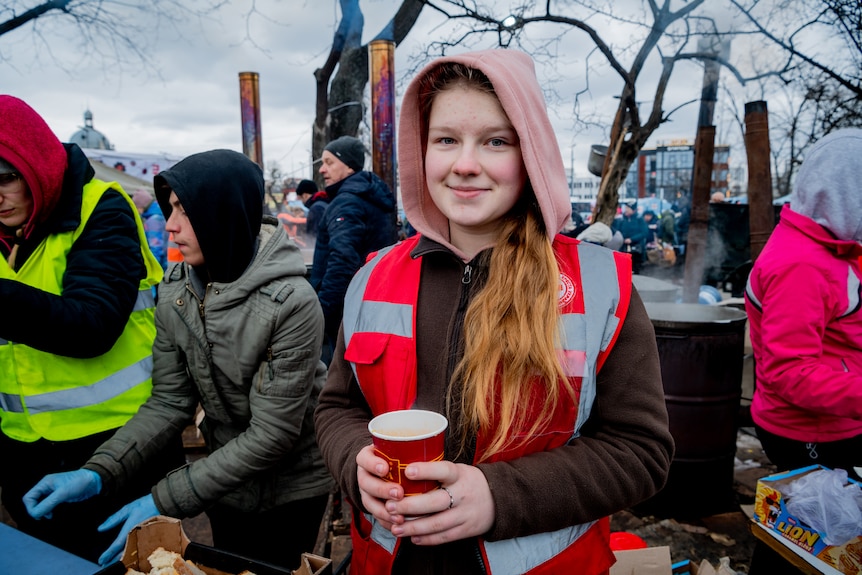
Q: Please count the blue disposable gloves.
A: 2